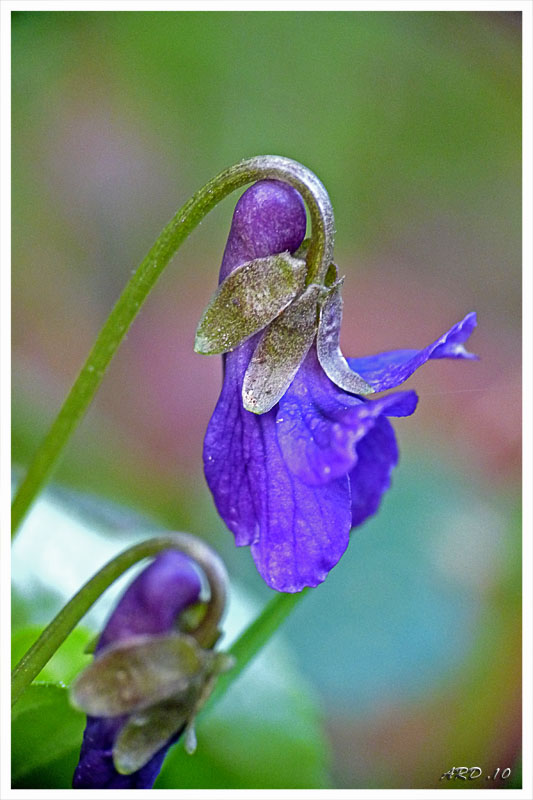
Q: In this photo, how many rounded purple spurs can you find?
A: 2